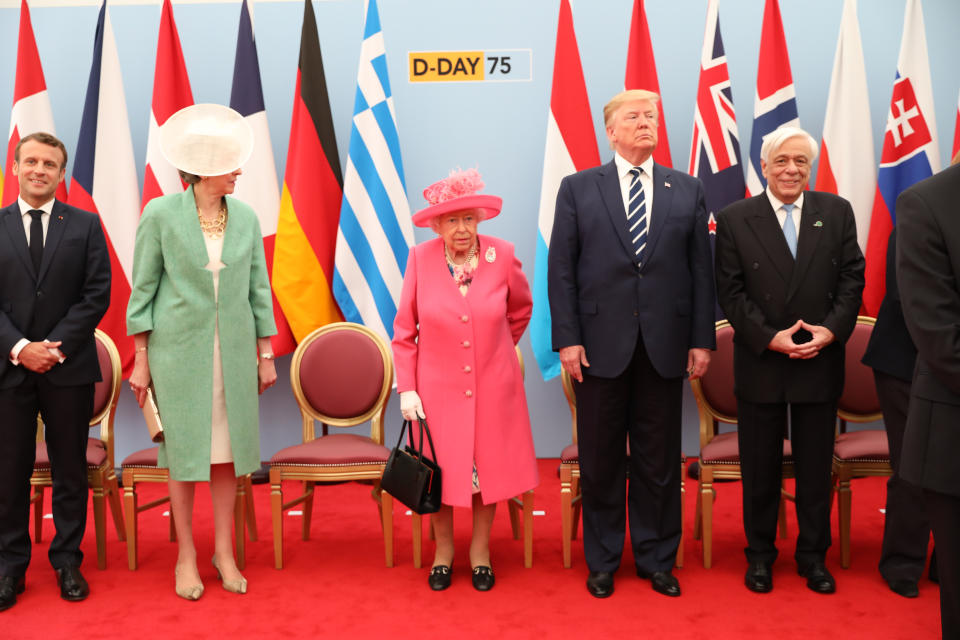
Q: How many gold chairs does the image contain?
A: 7